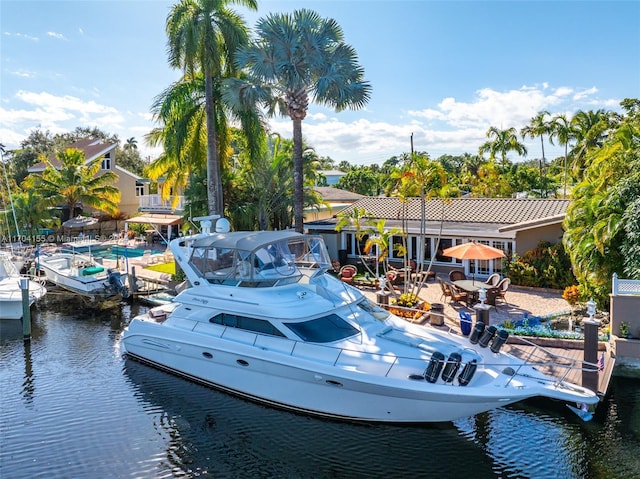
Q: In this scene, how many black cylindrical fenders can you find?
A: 6